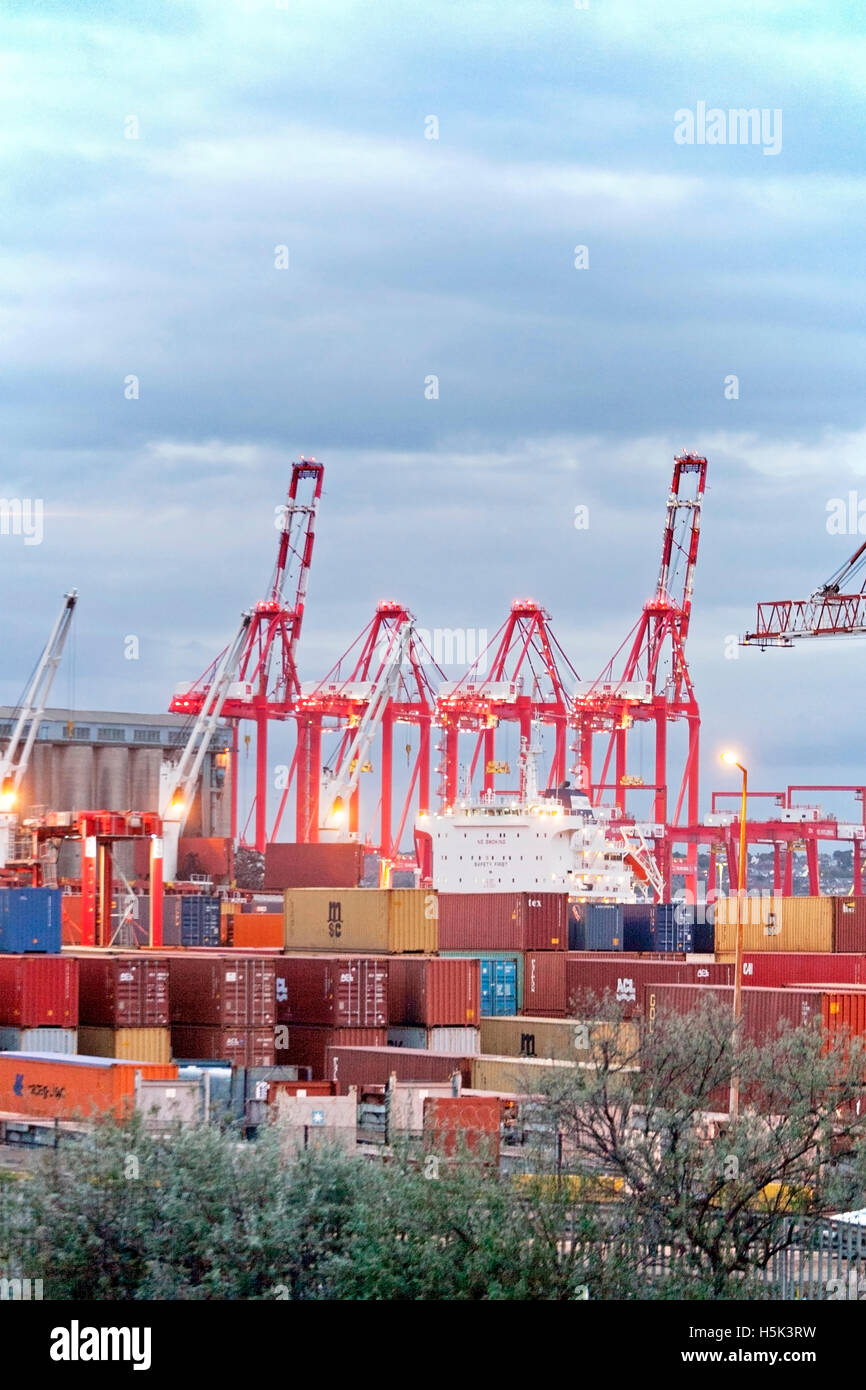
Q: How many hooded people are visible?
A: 0